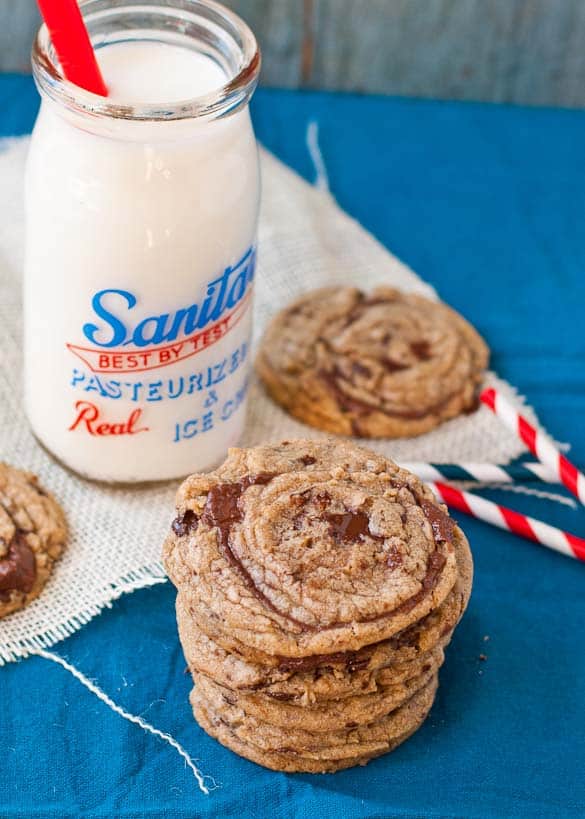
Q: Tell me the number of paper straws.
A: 3